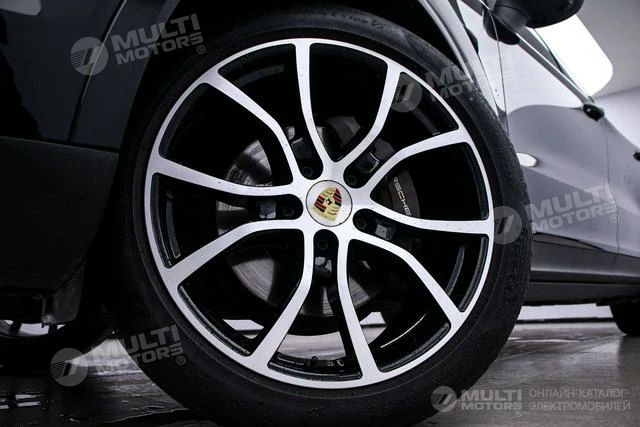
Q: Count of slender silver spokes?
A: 10